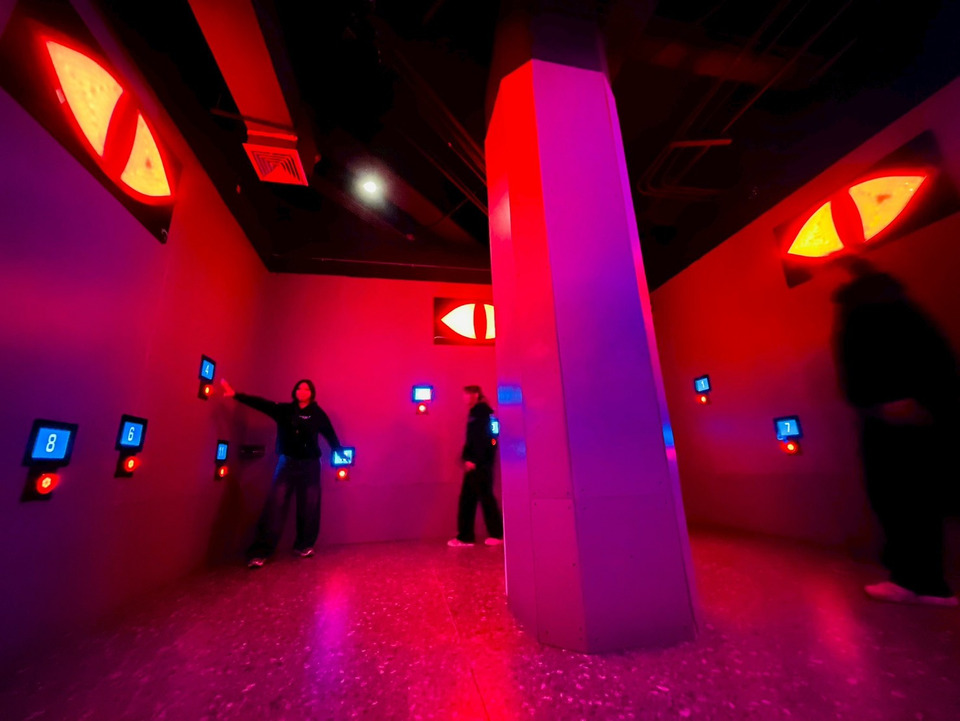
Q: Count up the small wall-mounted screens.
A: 9